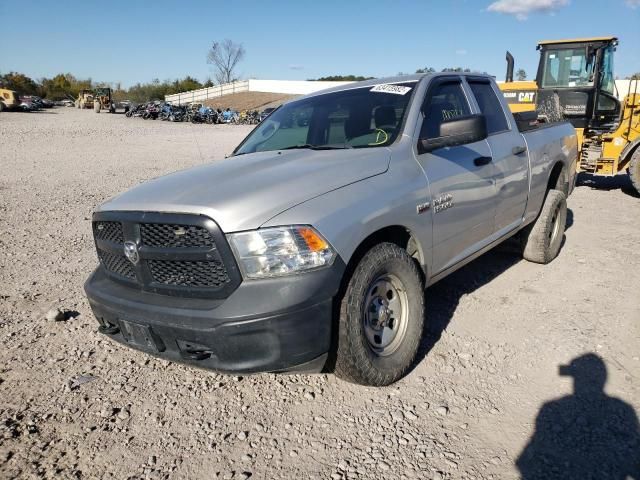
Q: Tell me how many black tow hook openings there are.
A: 2